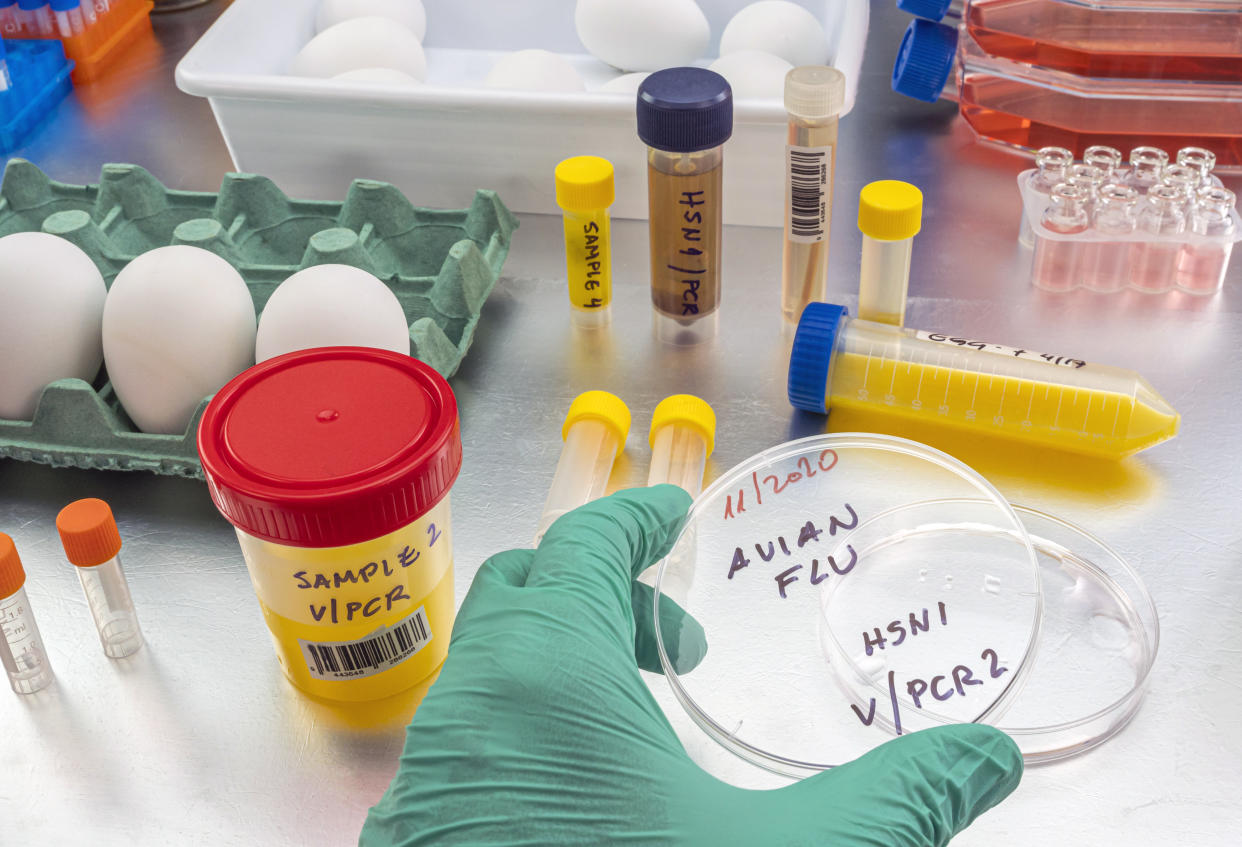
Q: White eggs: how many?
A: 11